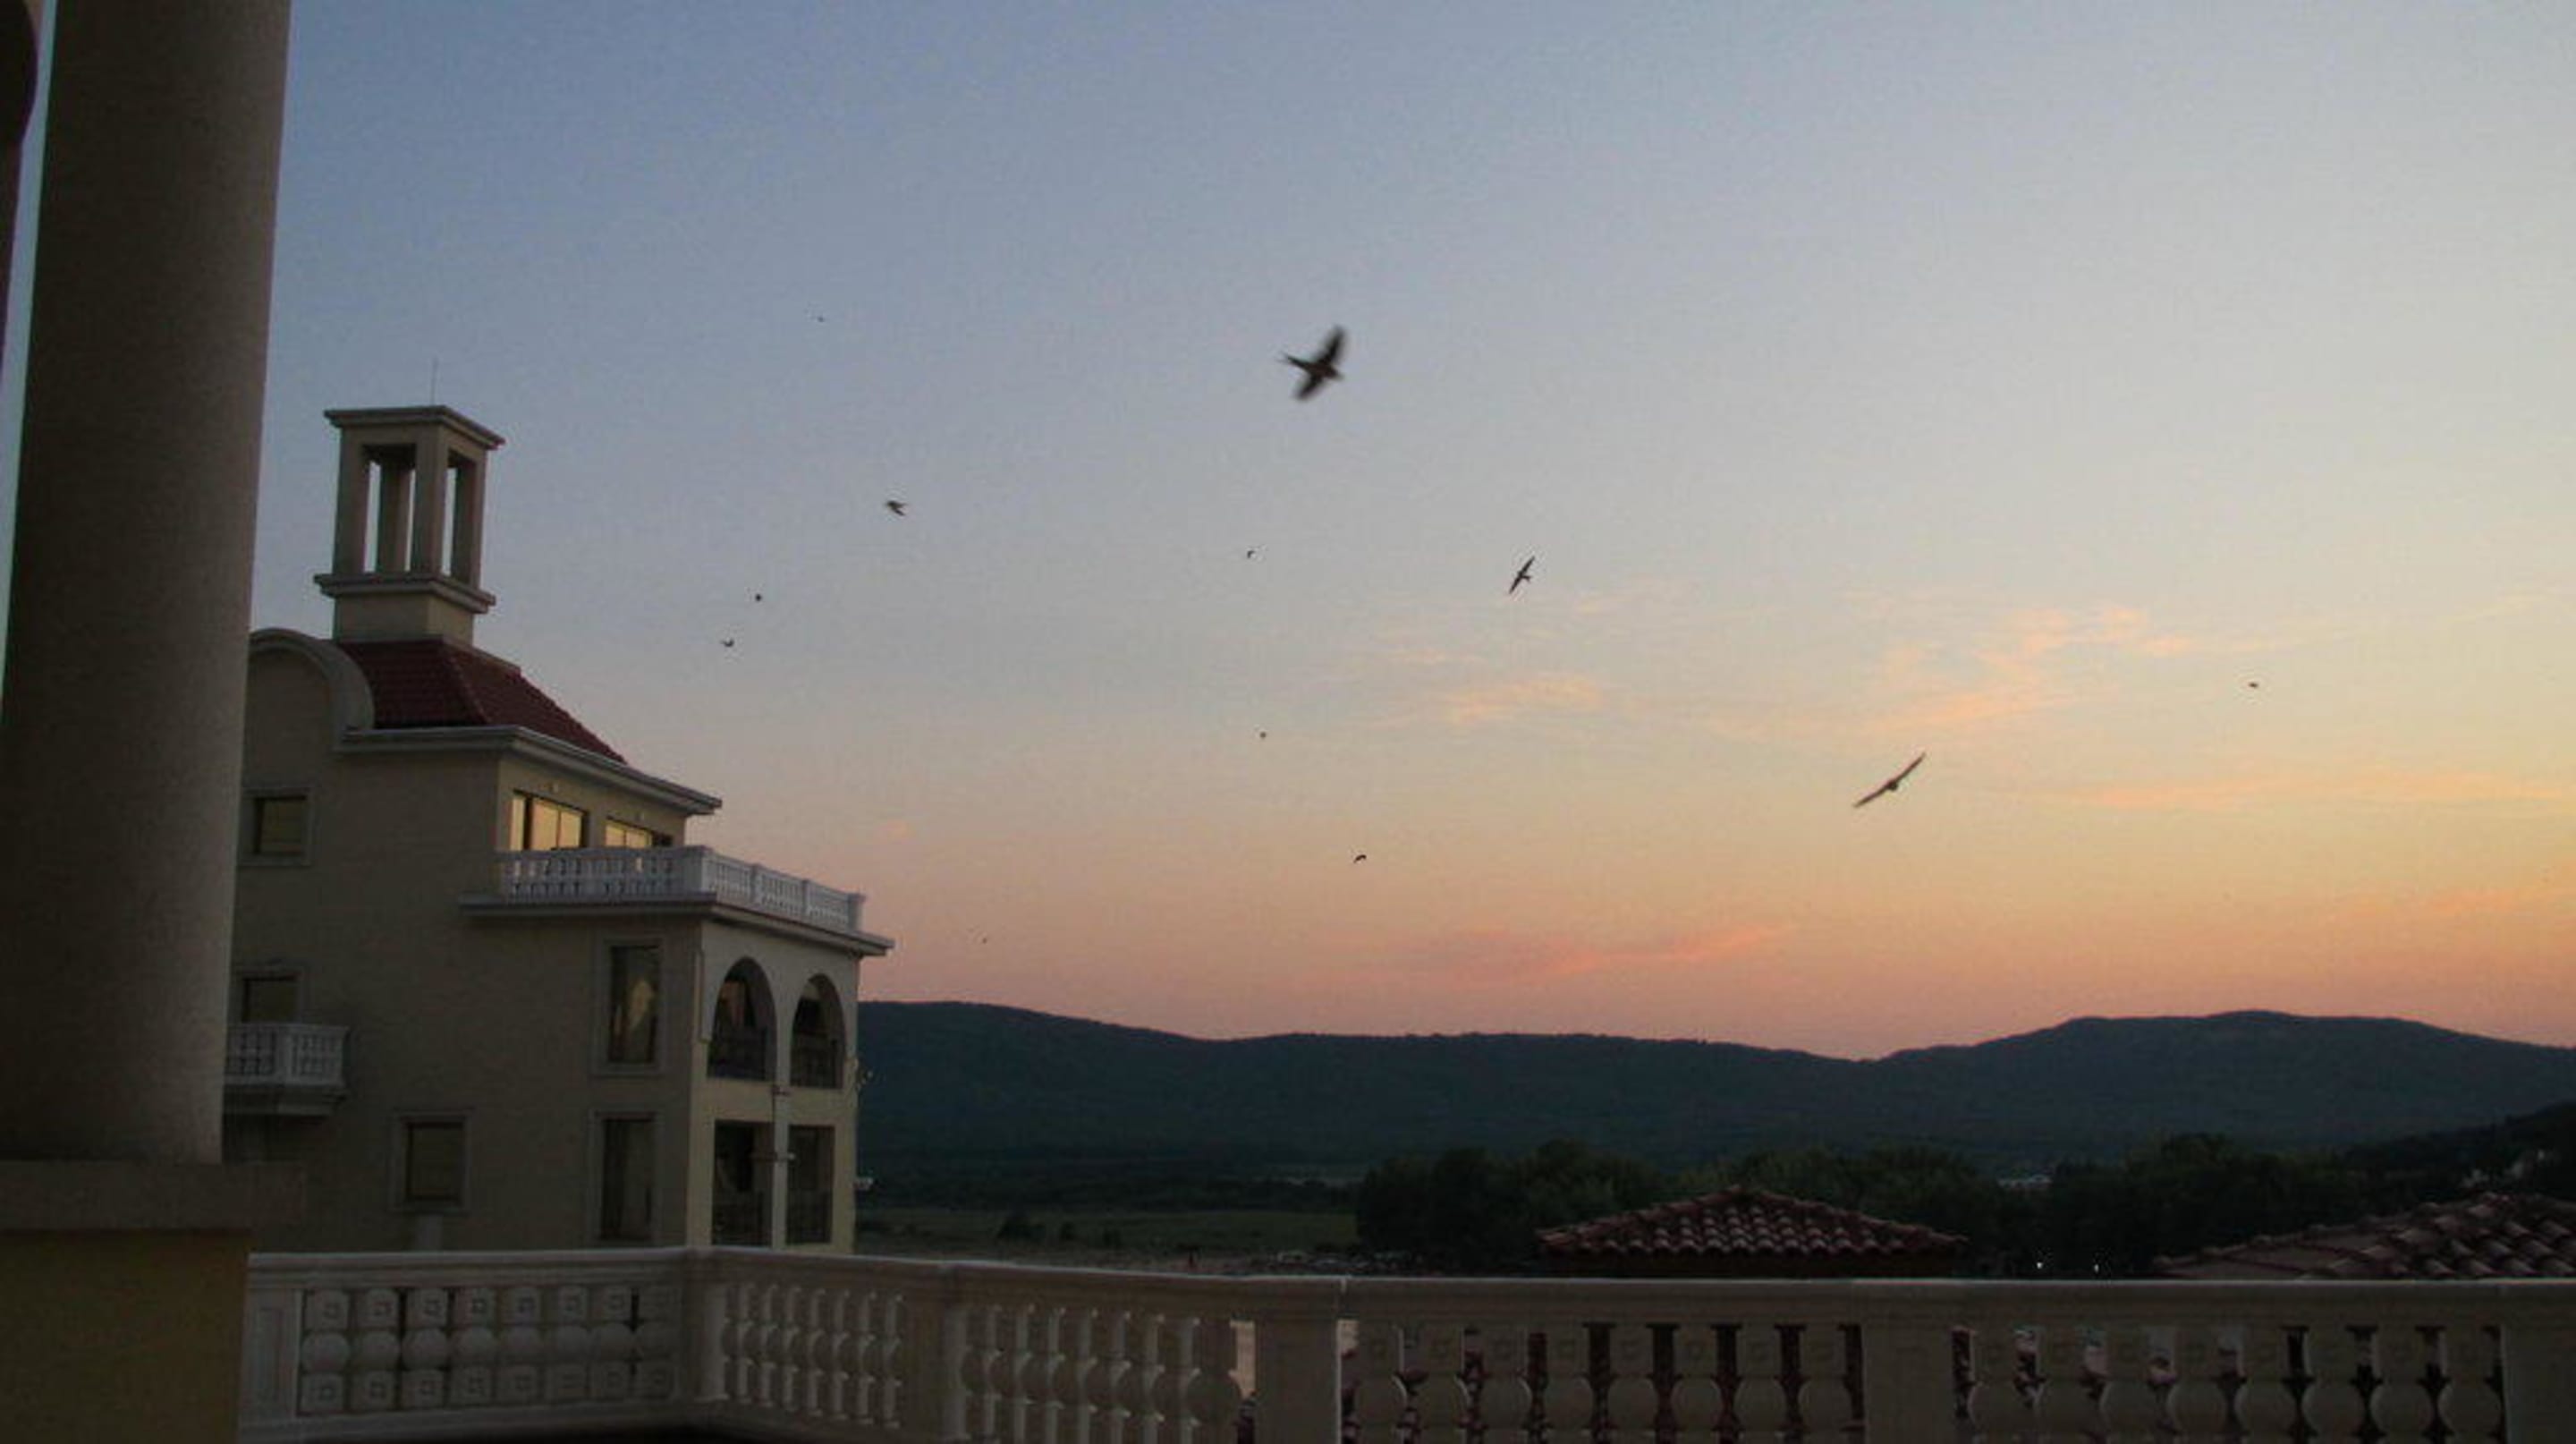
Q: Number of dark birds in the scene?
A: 12